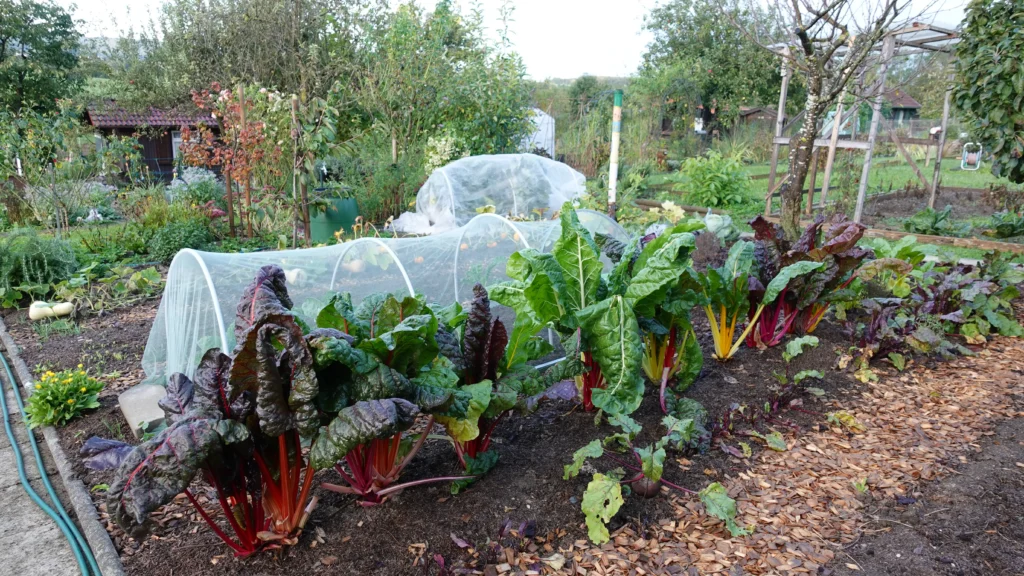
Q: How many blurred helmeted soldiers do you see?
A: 0